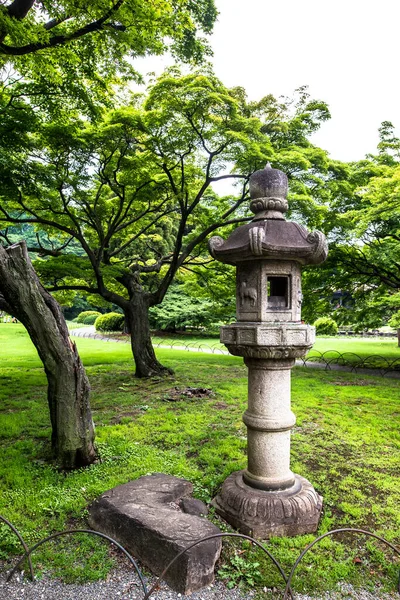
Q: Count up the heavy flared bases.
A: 1